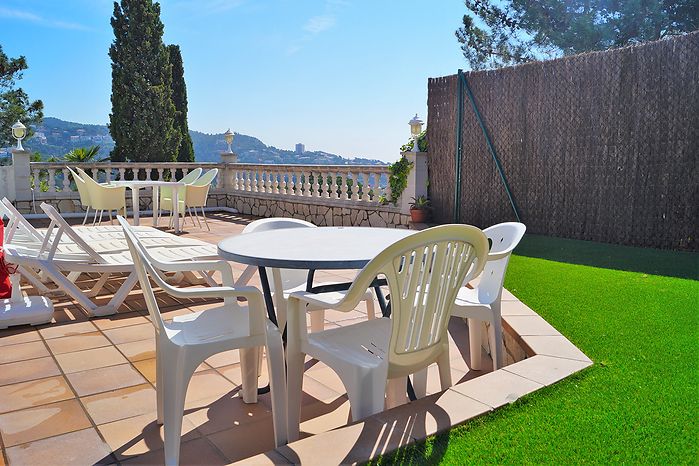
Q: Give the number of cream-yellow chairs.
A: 4